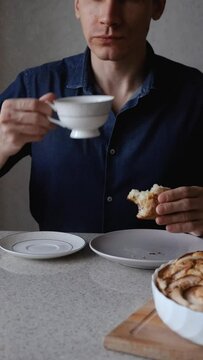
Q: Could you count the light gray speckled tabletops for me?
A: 1